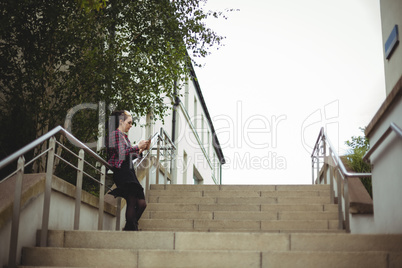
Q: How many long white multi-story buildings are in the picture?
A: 1